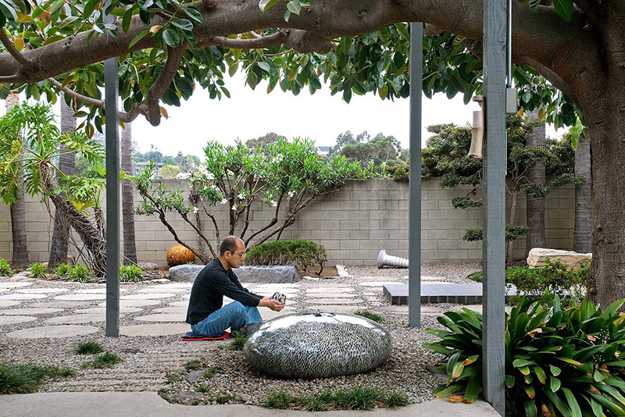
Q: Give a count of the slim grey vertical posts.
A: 3